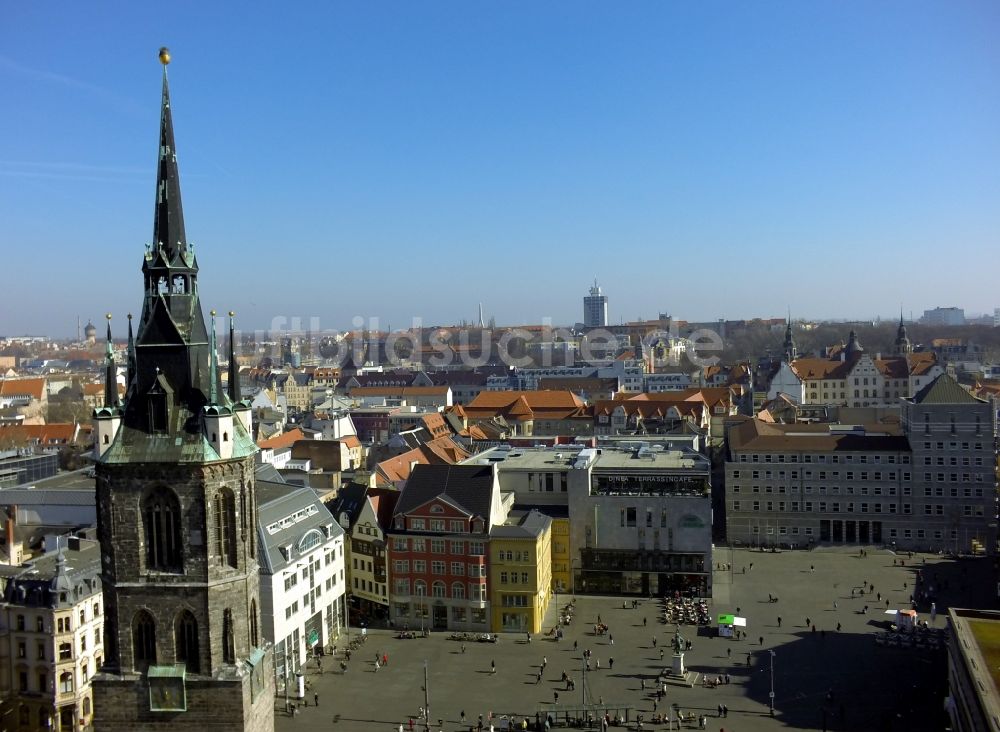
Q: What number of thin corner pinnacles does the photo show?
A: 4